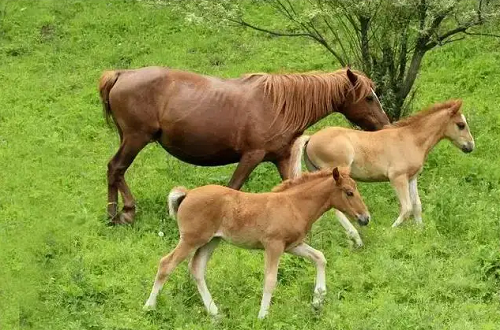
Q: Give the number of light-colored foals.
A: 2